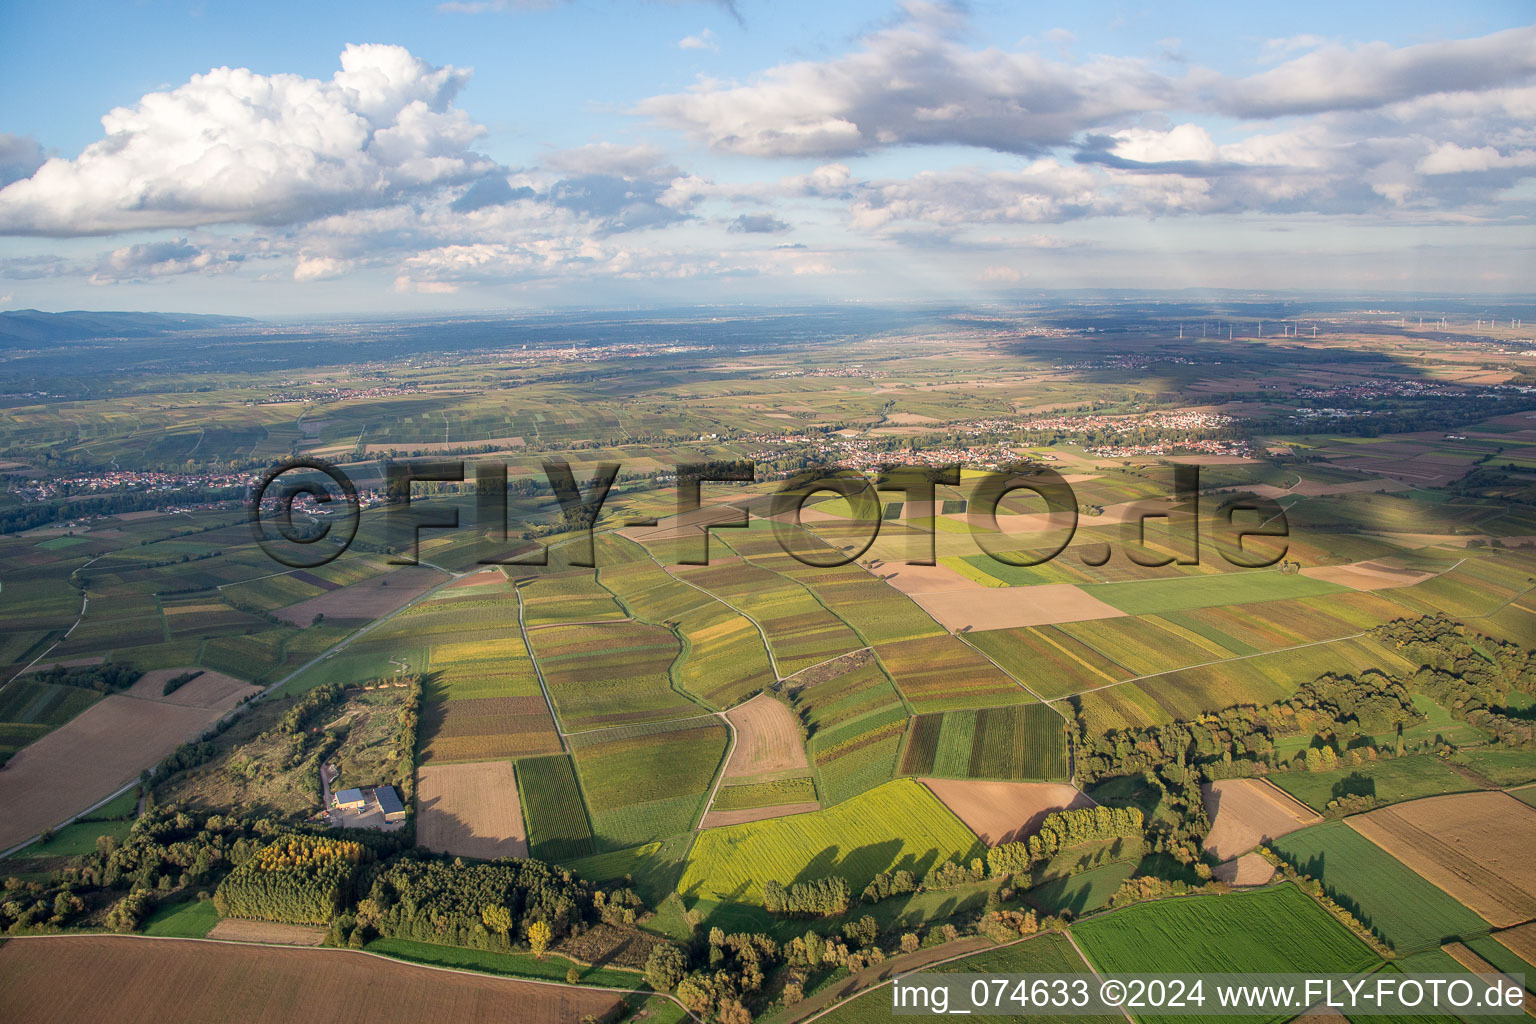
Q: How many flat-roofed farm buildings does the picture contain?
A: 2